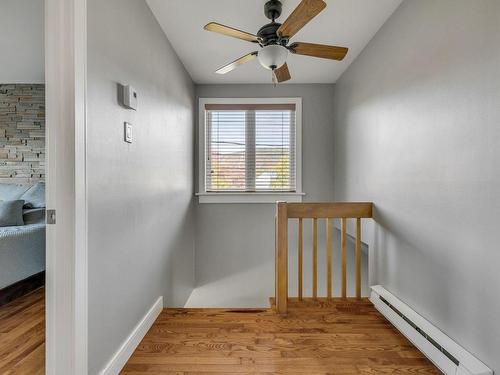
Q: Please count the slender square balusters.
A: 5